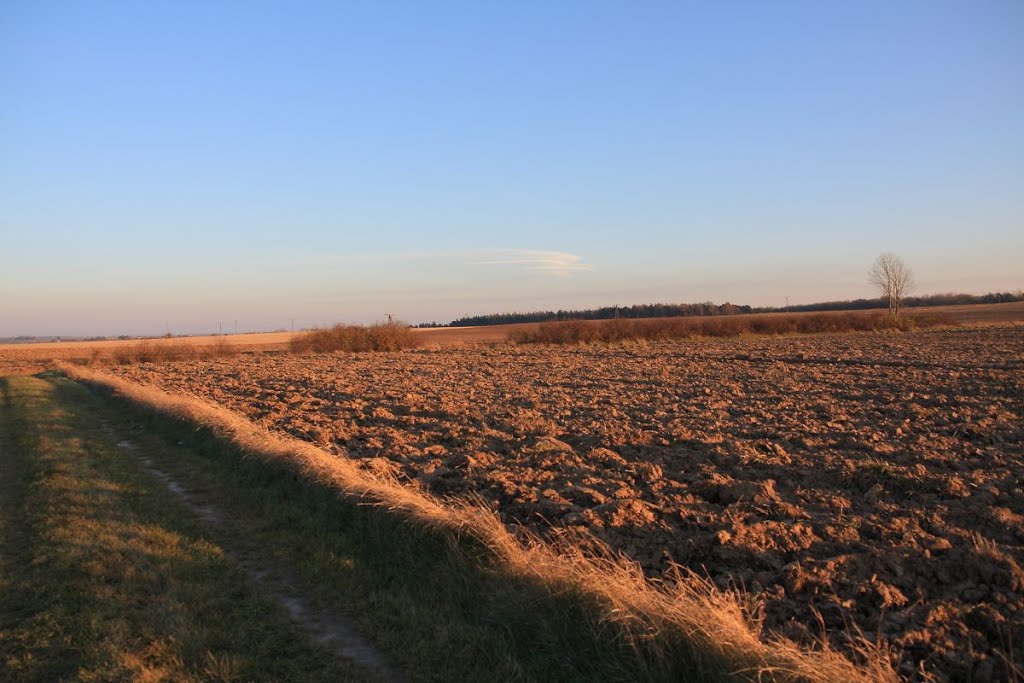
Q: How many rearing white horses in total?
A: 0